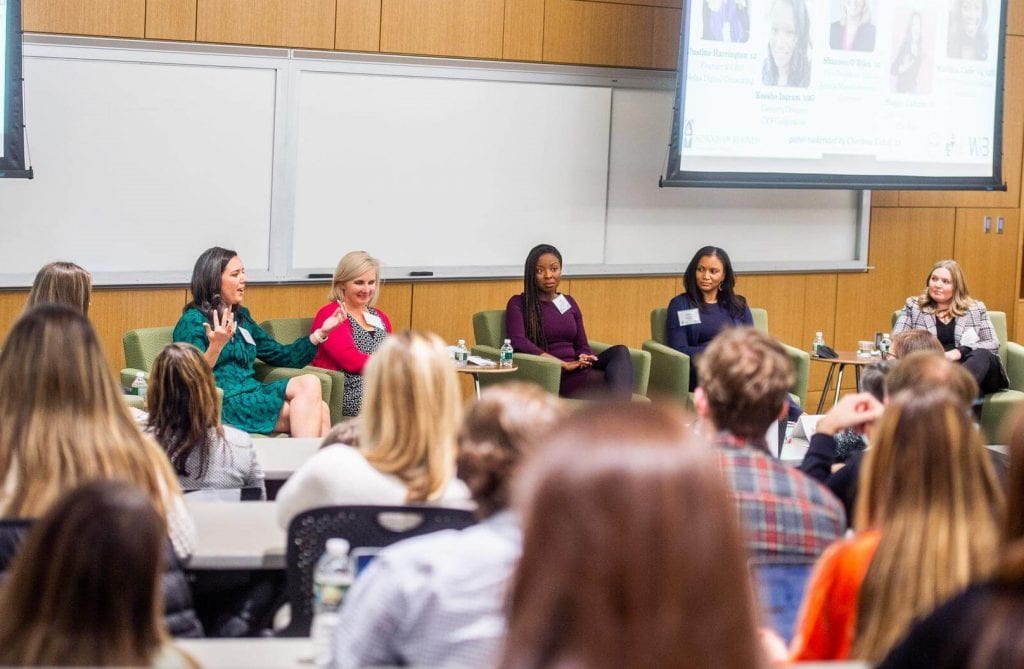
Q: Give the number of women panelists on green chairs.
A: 5